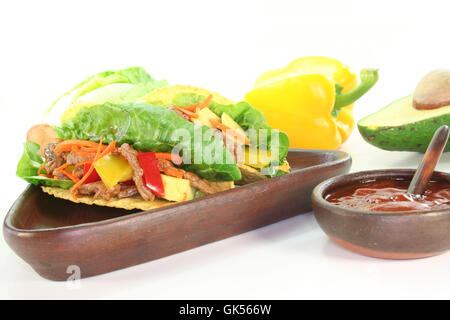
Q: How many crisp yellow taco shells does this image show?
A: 2